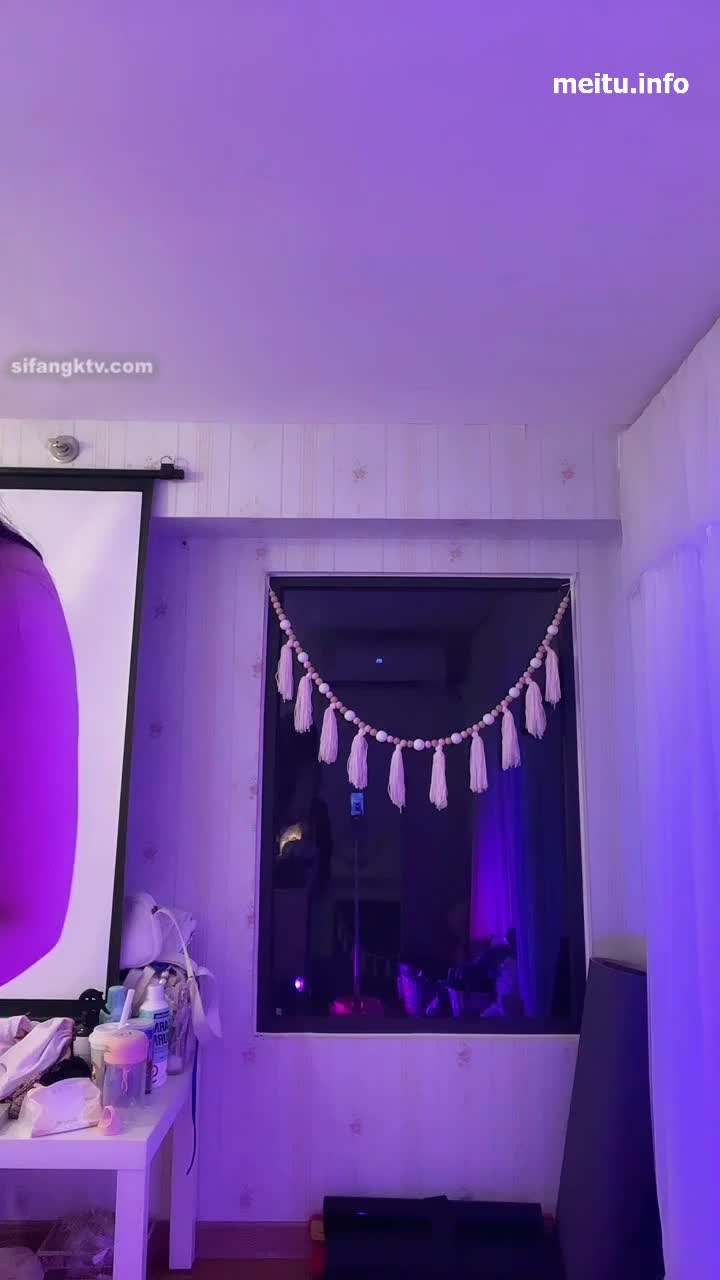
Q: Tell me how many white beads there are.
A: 11